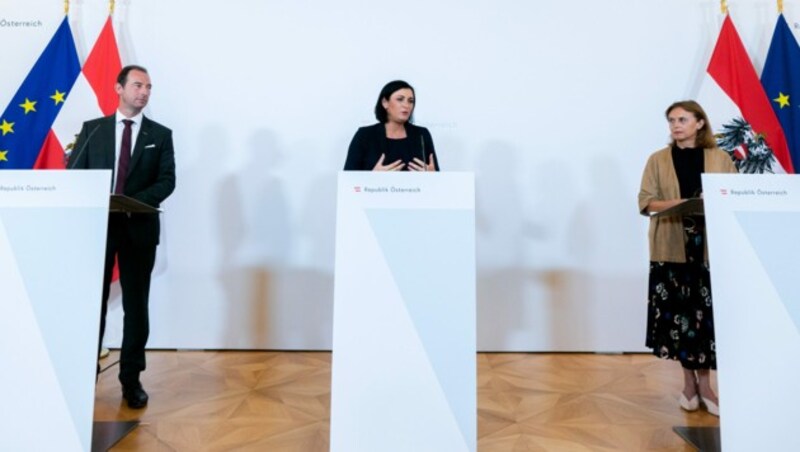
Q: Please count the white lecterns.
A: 3